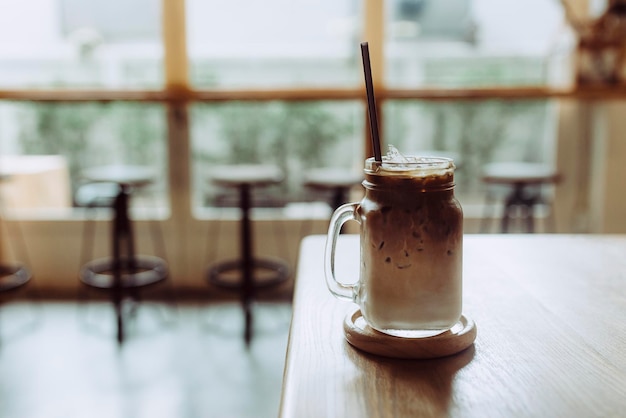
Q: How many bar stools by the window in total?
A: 5